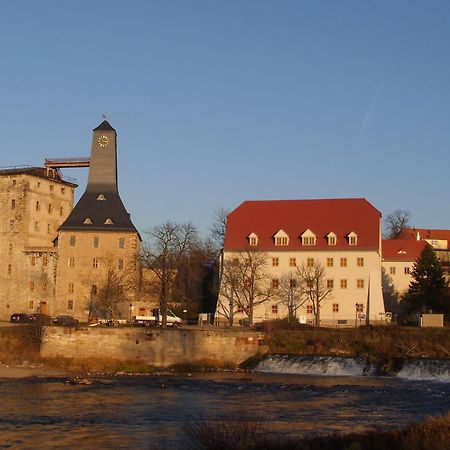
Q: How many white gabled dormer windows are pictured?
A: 5